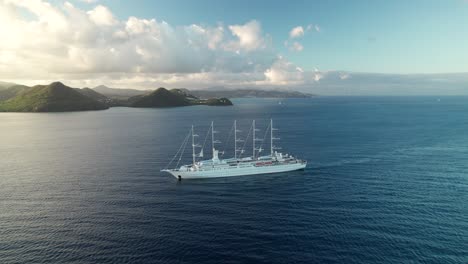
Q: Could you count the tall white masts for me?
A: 5